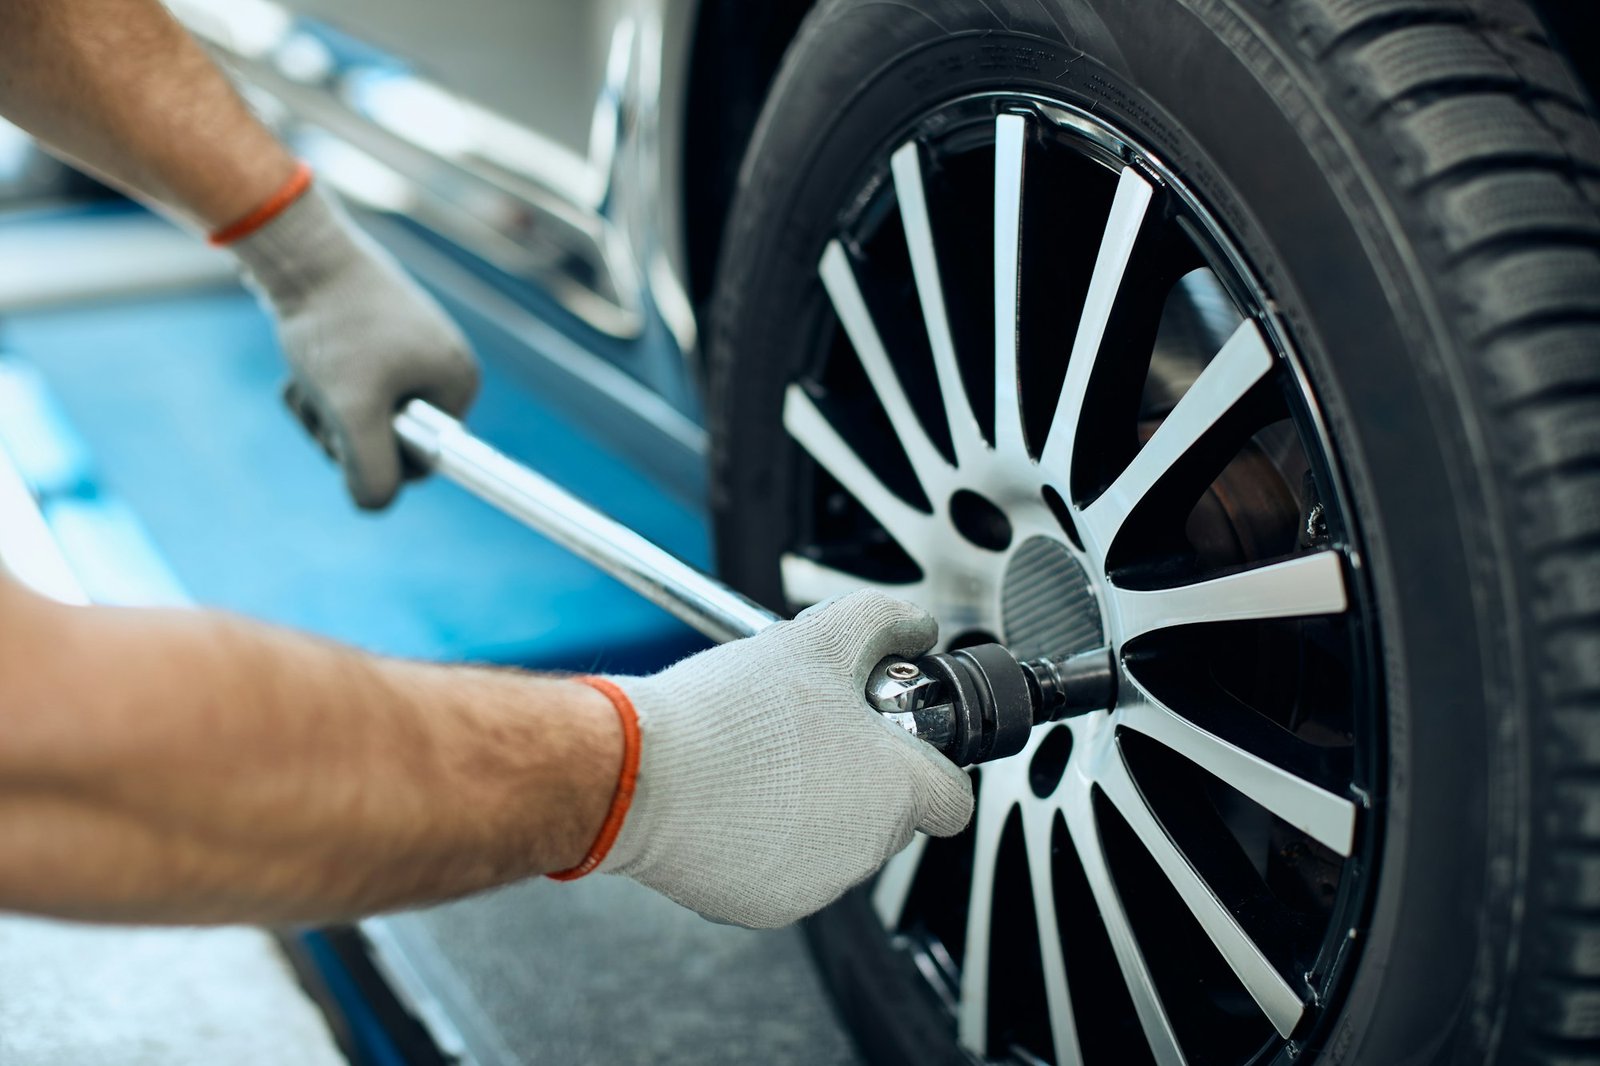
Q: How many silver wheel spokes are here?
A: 14